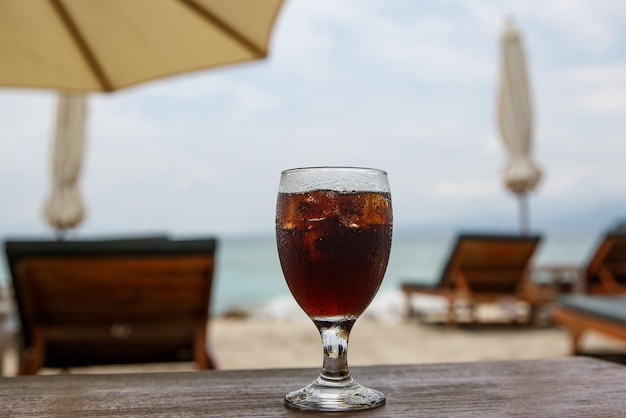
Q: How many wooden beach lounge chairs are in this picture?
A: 4